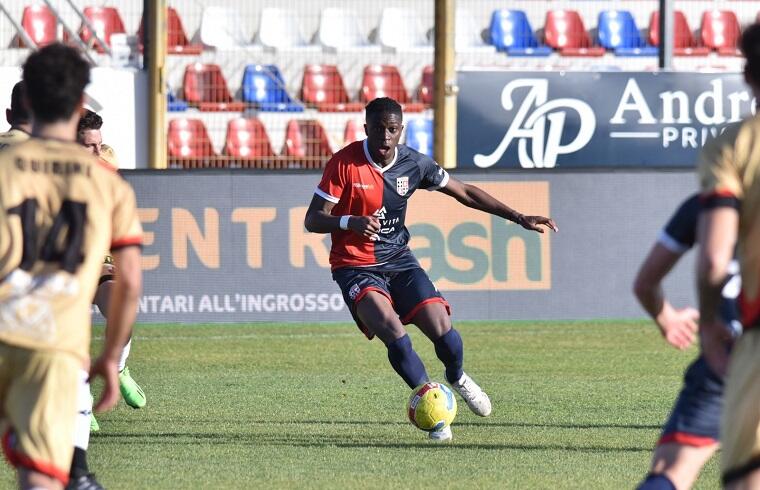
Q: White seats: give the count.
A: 5